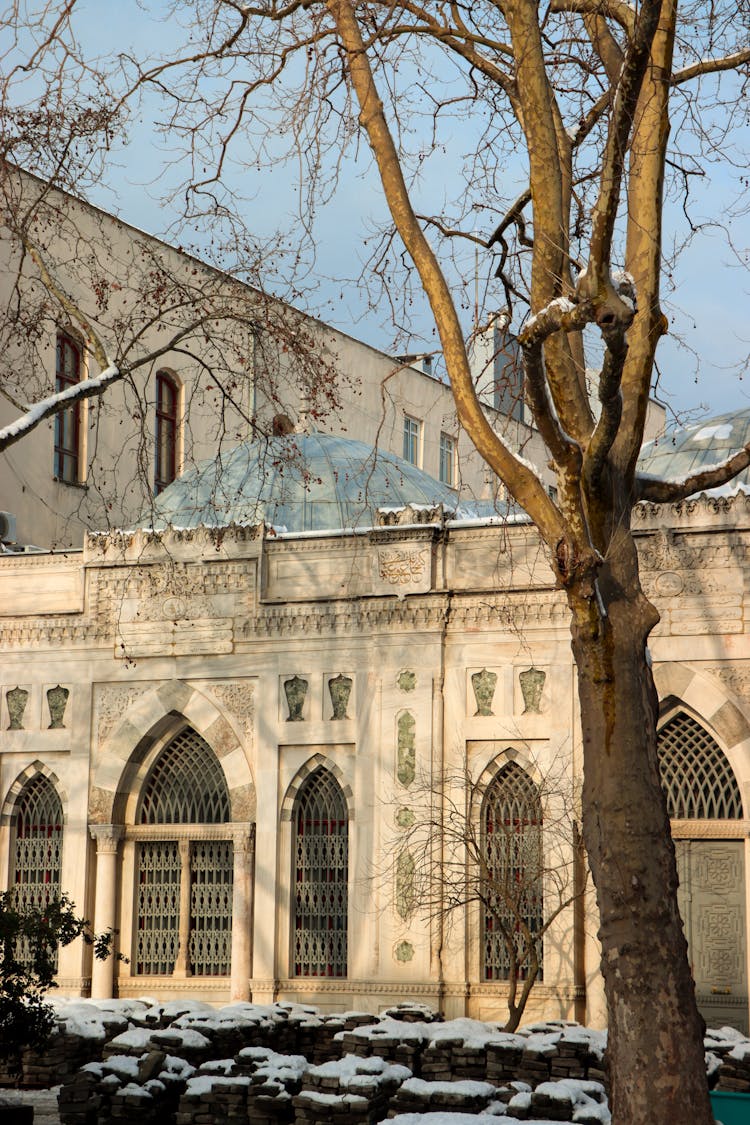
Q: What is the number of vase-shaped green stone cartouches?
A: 6